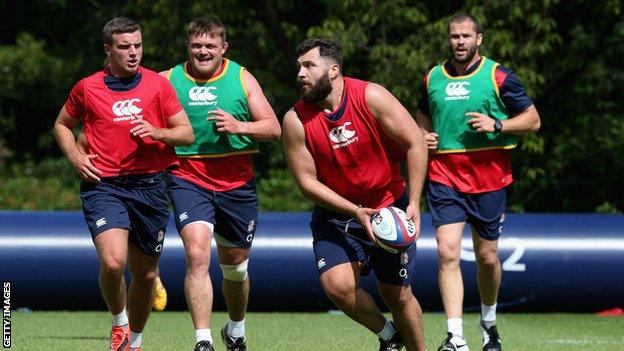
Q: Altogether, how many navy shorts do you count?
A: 4